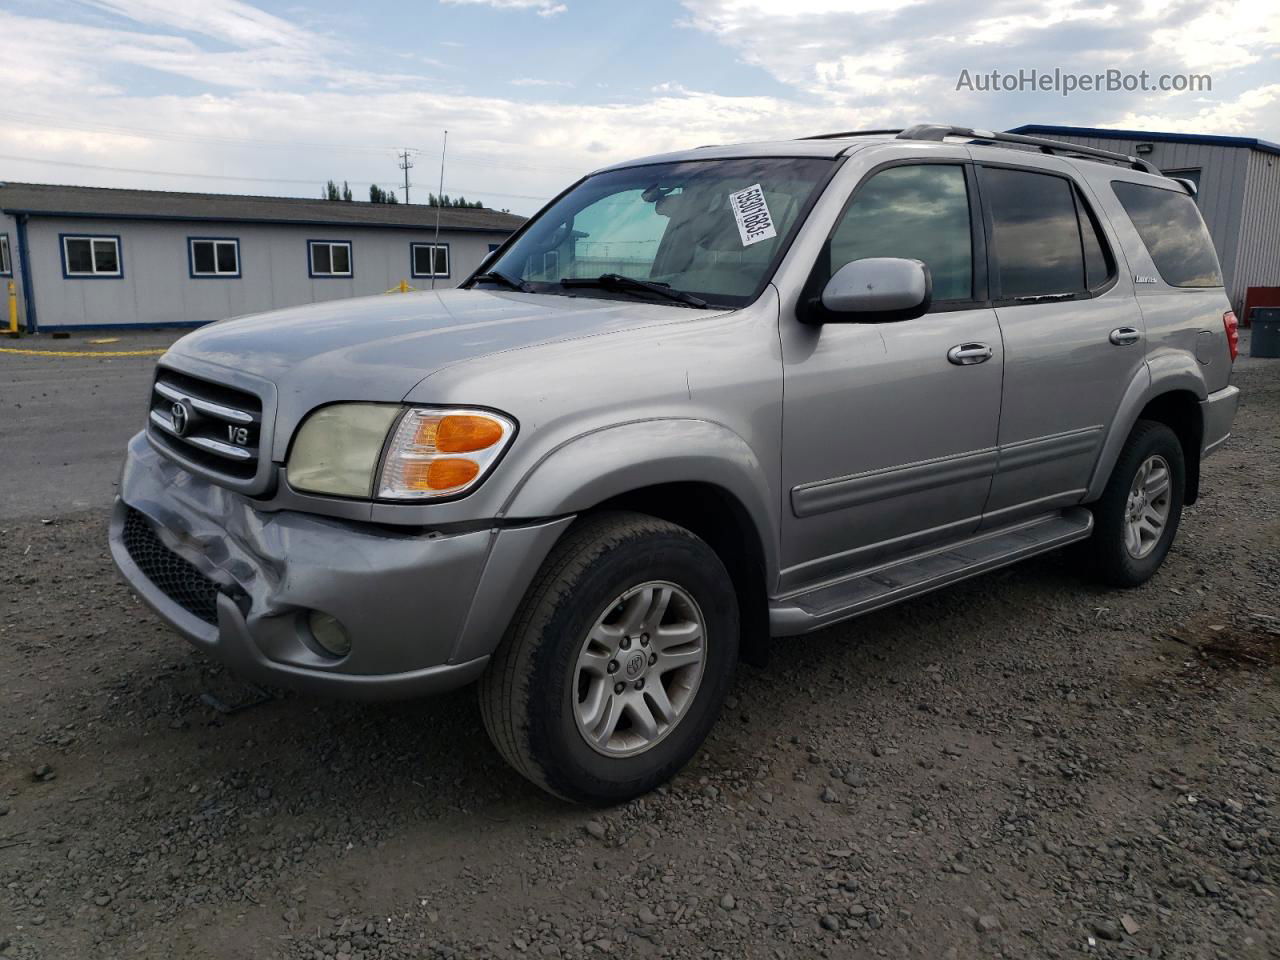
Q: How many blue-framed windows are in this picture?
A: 5